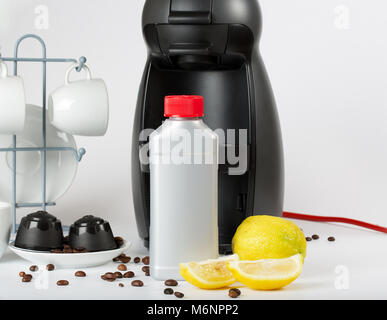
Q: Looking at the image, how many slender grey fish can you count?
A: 0